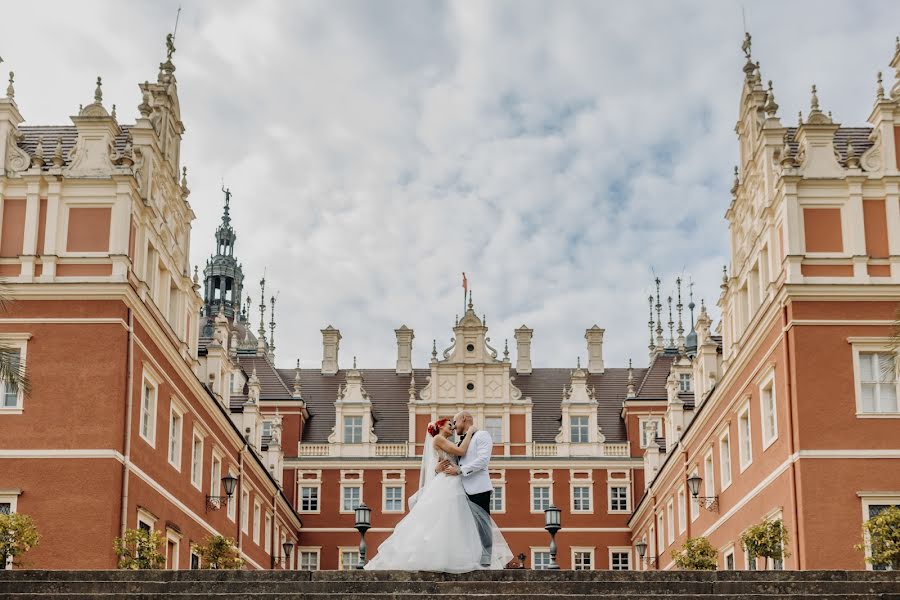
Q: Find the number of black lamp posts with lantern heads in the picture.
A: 2